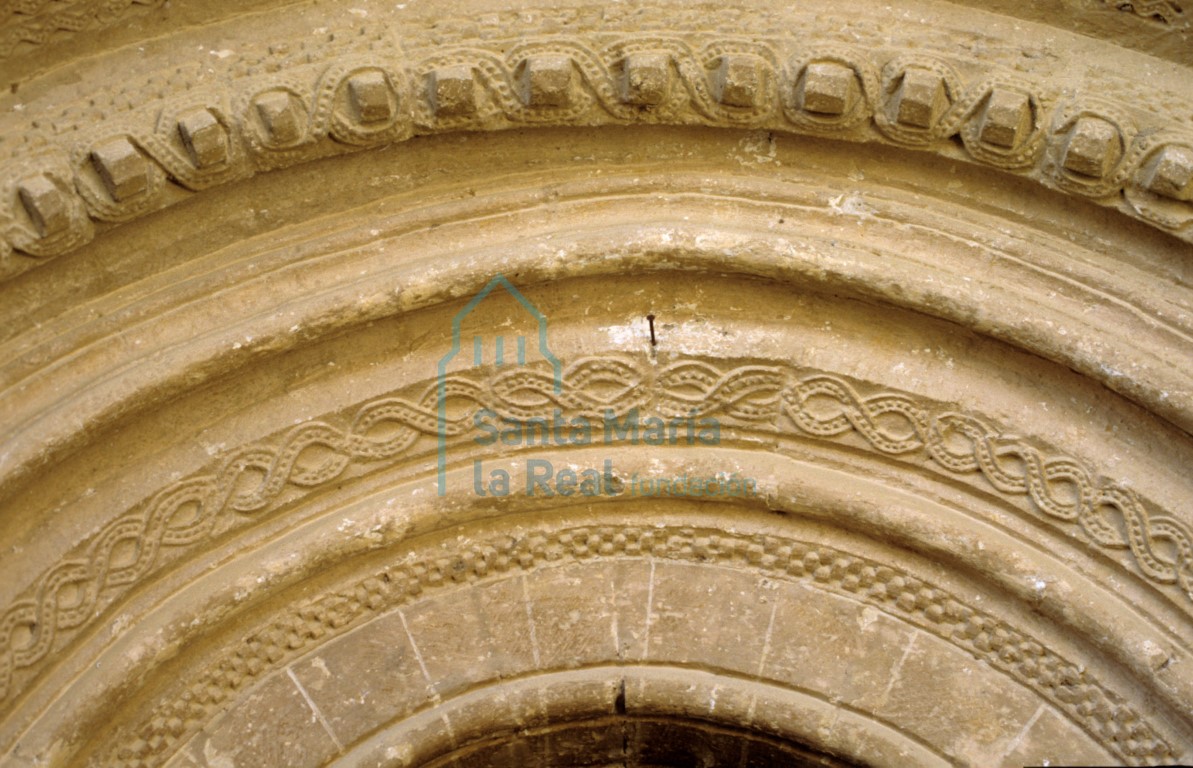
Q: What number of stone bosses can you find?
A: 14